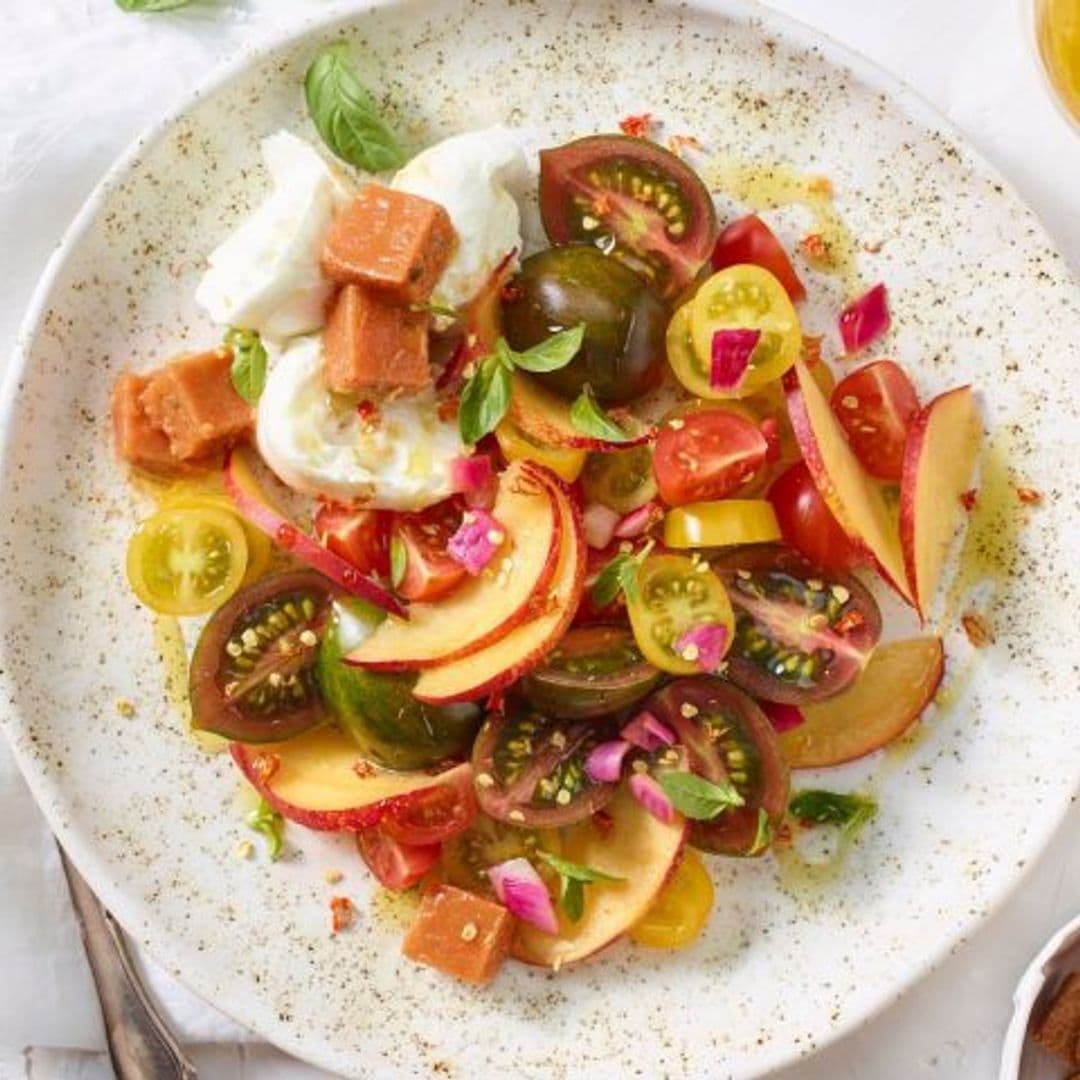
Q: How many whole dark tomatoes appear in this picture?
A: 2